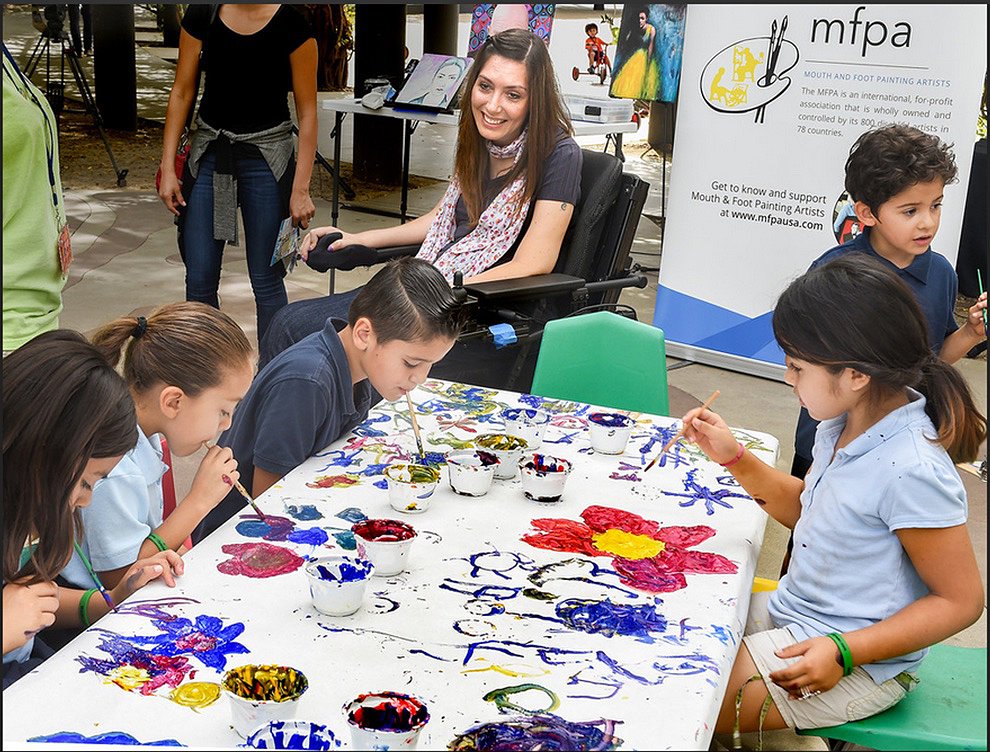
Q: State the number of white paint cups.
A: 11